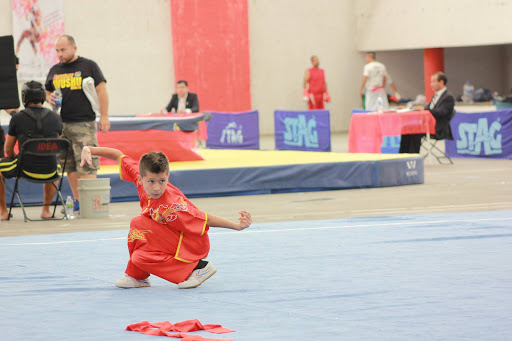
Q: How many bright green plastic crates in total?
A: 0